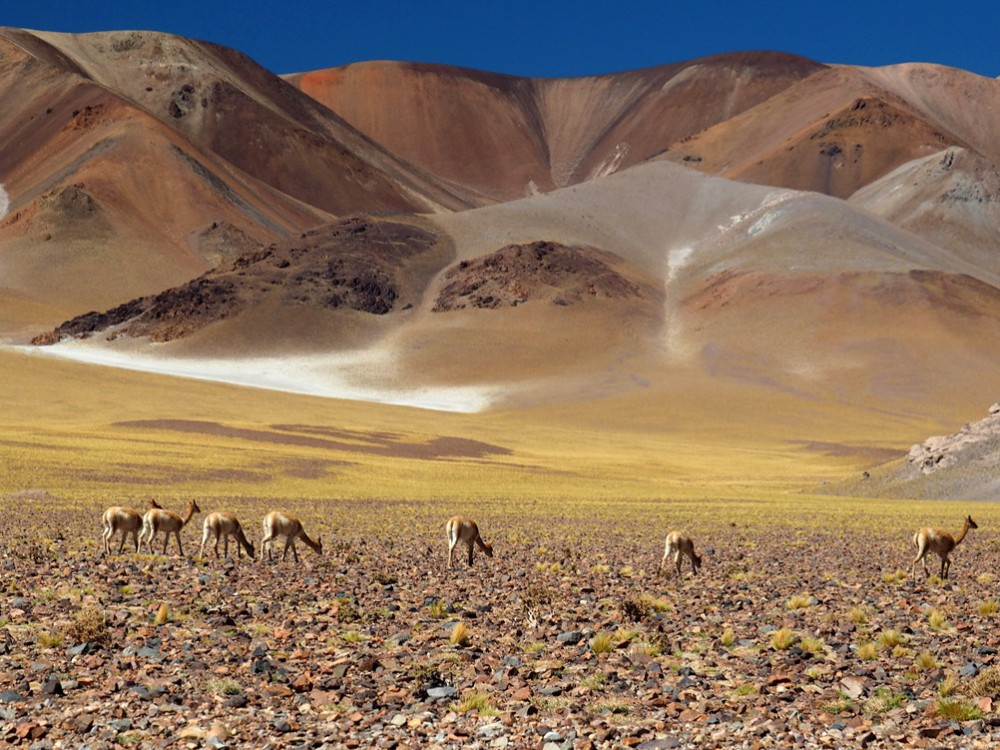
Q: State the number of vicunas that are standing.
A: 7